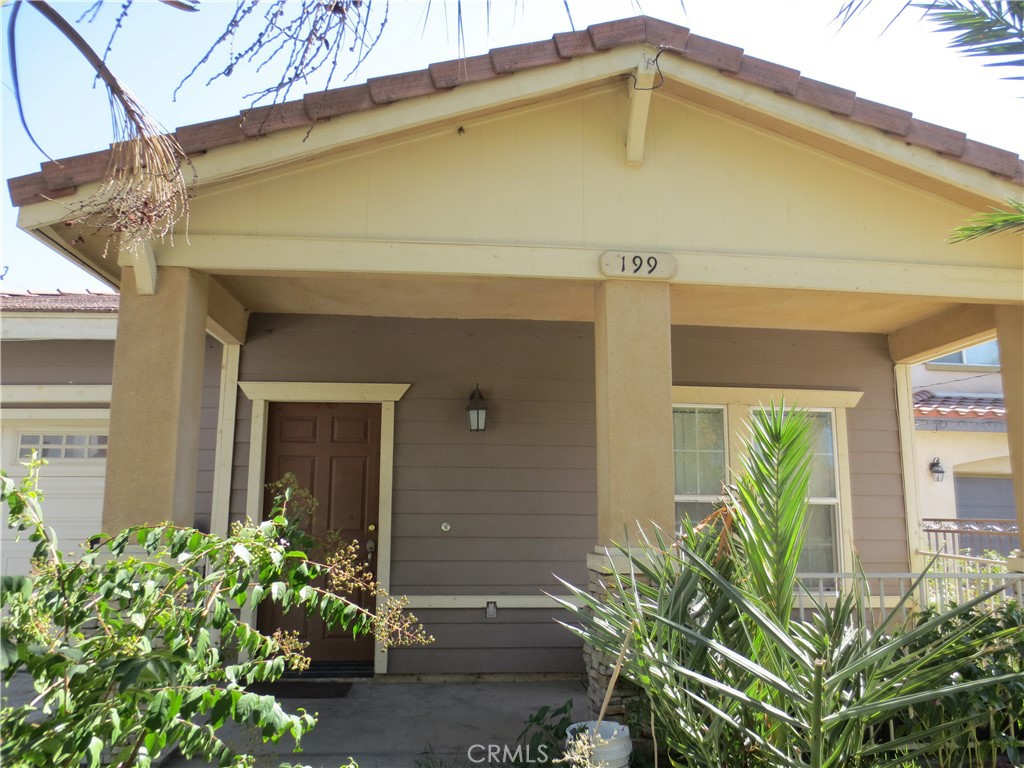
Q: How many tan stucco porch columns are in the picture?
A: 3